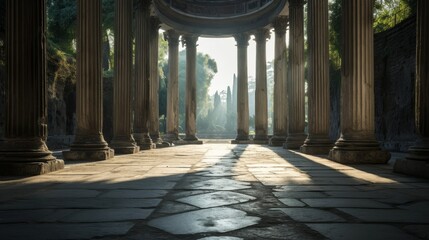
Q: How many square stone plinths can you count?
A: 14